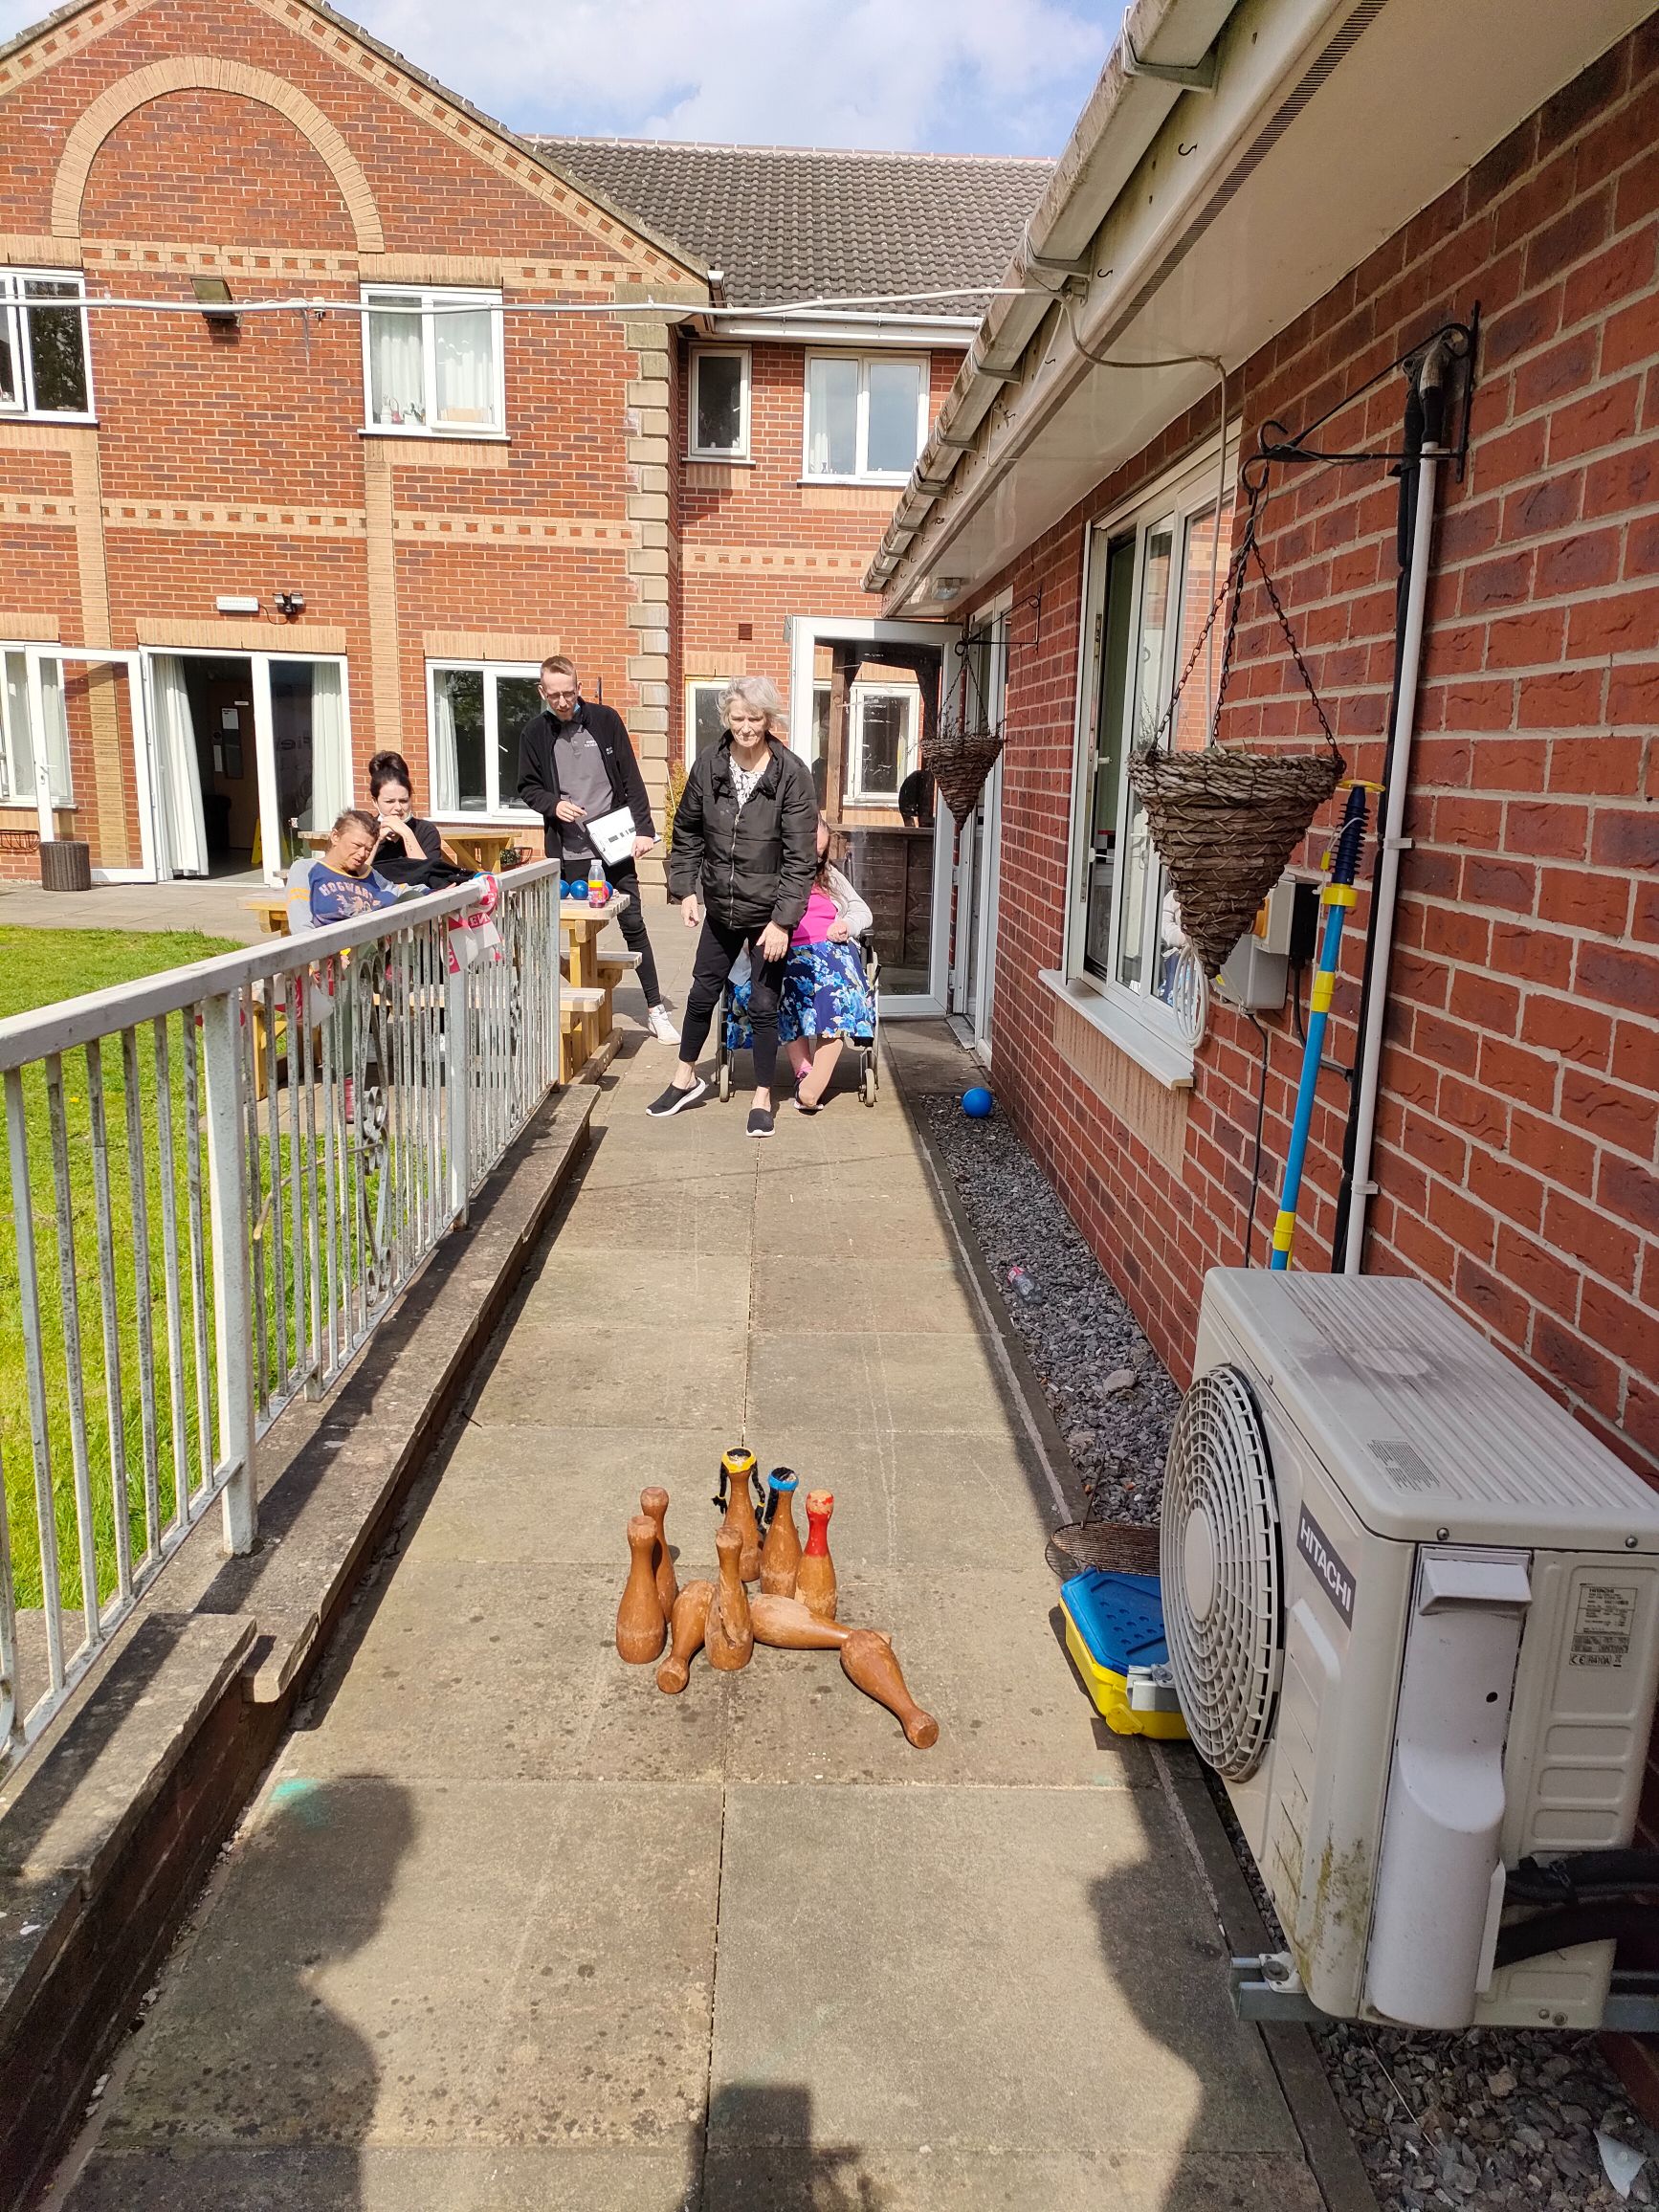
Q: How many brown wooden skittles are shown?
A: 9